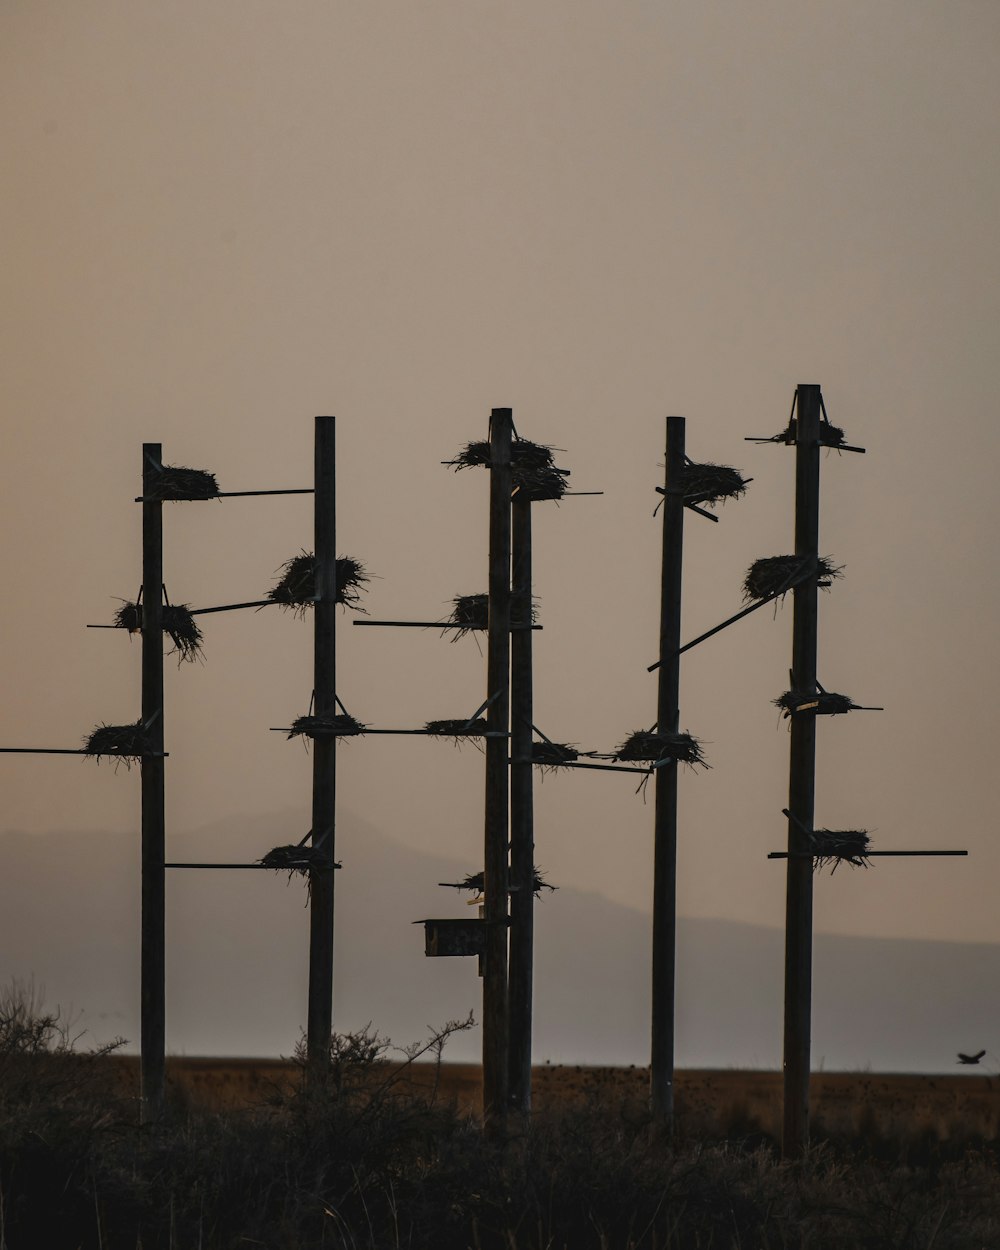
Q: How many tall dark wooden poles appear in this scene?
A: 6